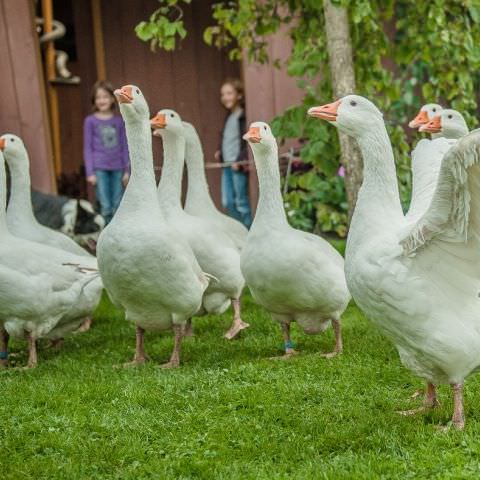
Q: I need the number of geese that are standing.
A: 9